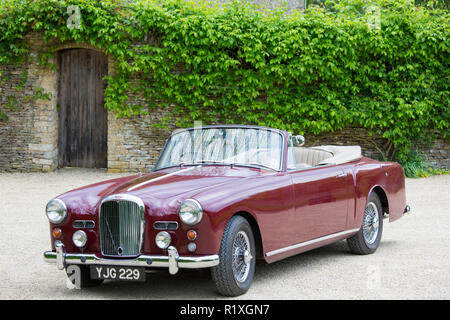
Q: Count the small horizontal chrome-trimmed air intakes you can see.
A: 2